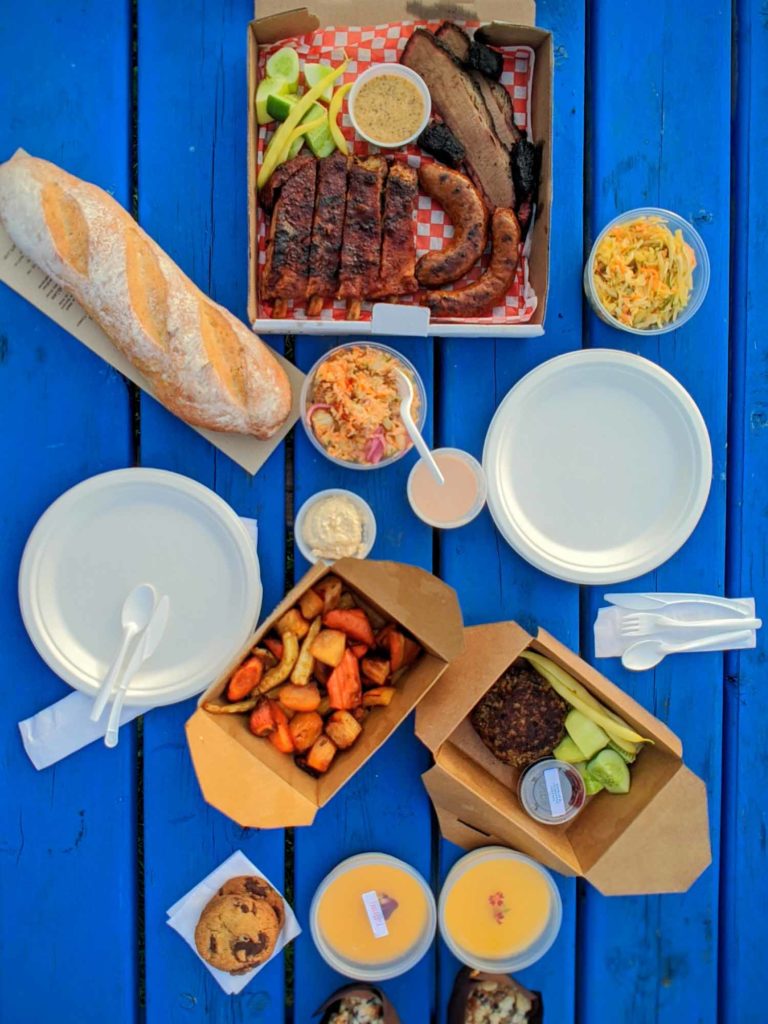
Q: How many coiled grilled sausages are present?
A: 2